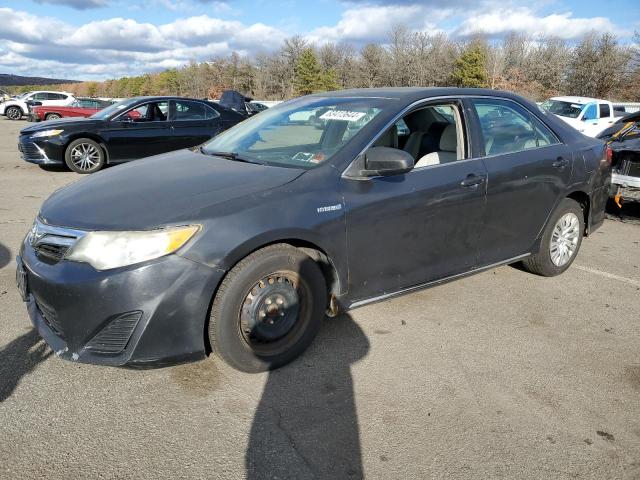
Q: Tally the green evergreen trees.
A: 2